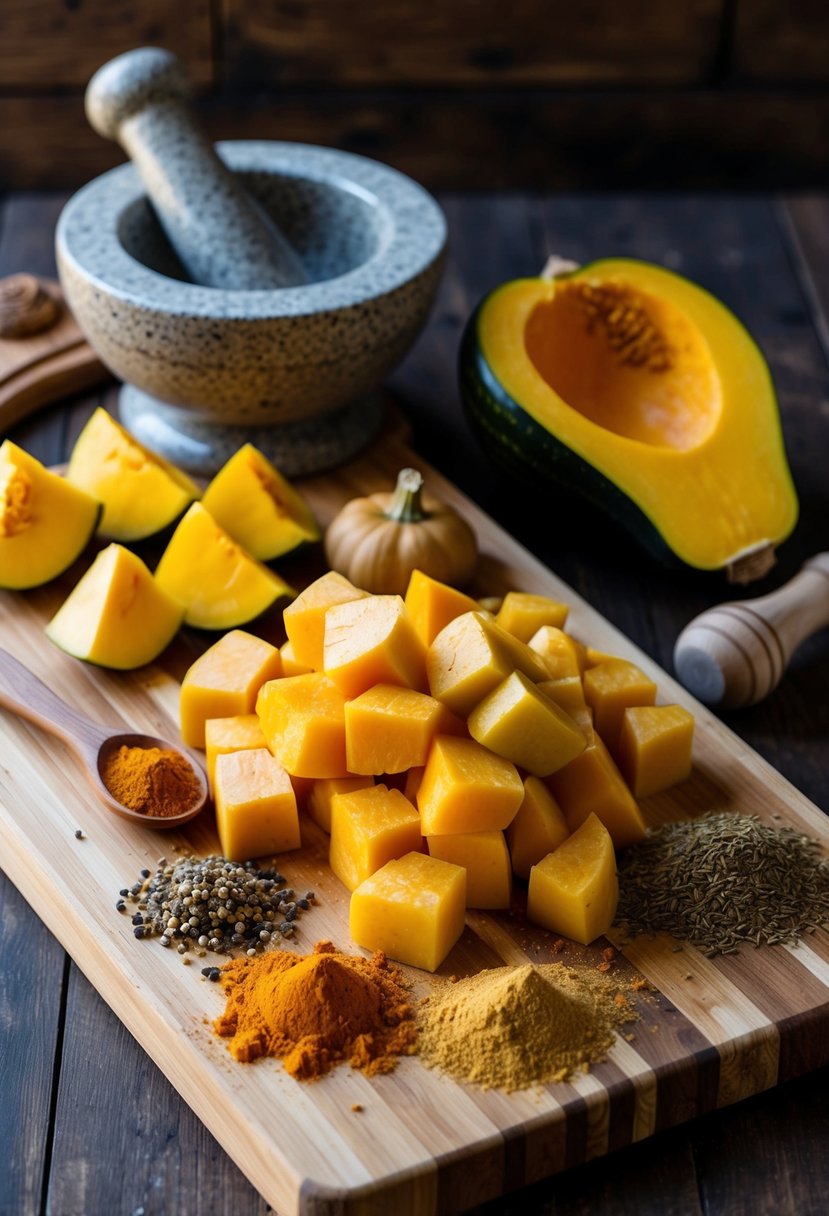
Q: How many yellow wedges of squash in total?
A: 5